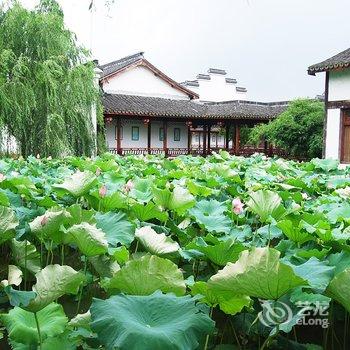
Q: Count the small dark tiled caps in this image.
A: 5